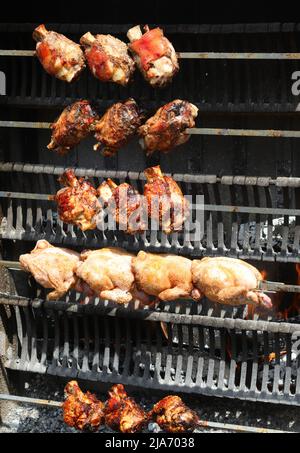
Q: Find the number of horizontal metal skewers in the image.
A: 5